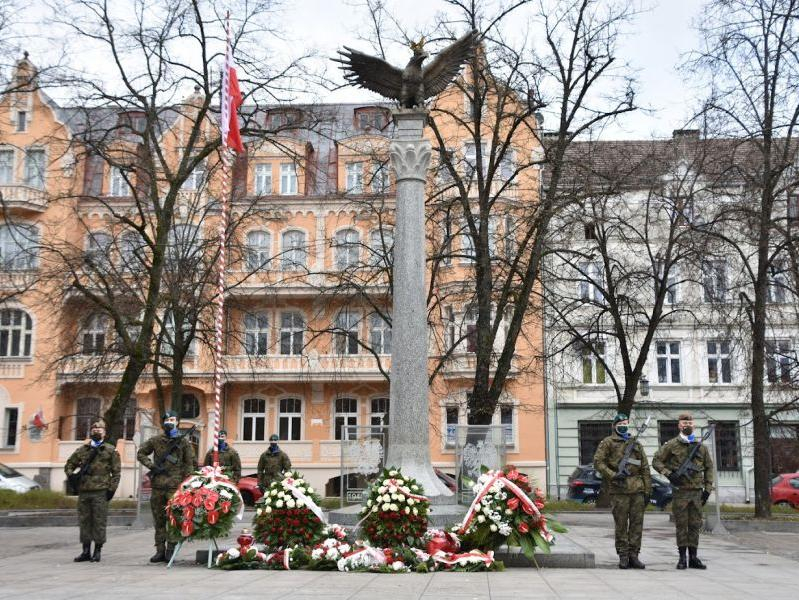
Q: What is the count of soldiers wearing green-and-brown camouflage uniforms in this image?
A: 6